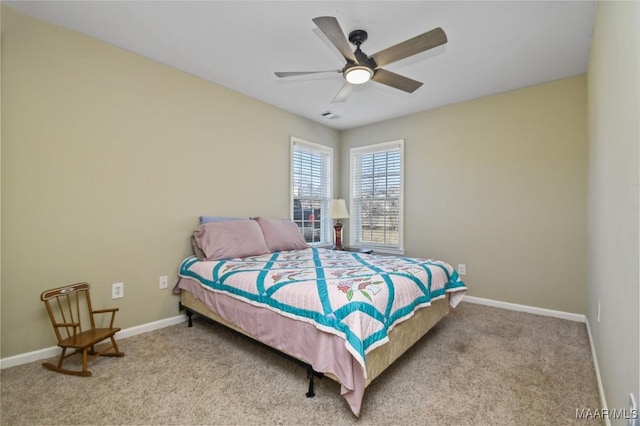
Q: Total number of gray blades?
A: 5